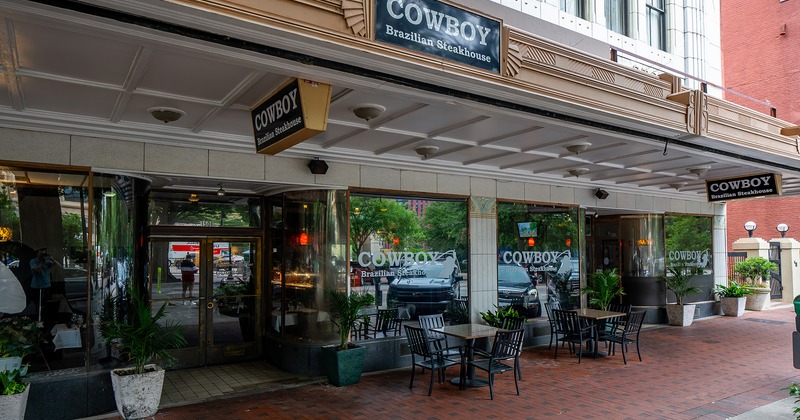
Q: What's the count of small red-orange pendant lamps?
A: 4